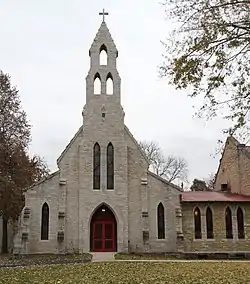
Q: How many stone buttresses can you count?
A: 4